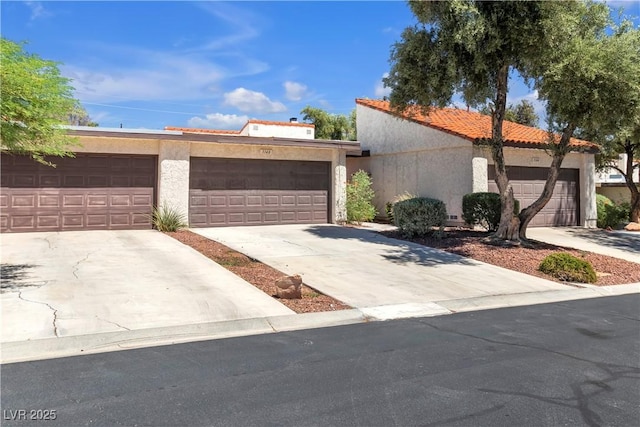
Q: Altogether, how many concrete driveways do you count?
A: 3